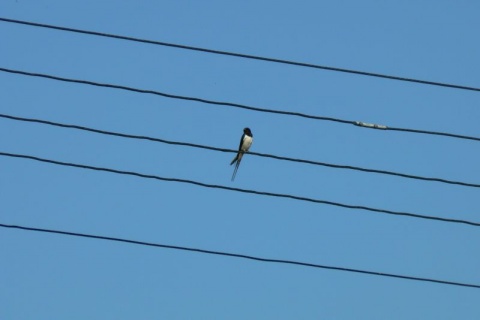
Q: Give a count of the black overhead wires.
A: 5